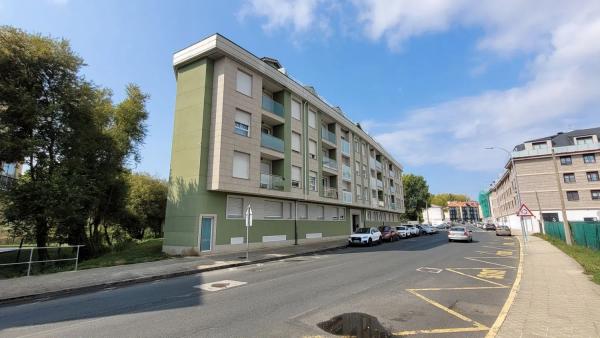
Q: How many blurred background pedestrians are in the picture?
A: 0